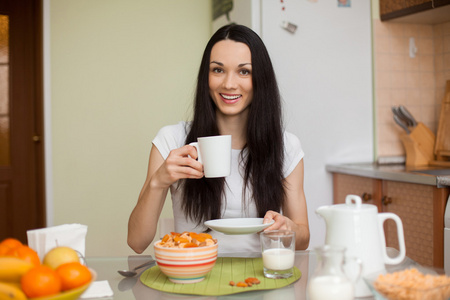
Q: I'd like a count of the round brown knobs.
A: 2